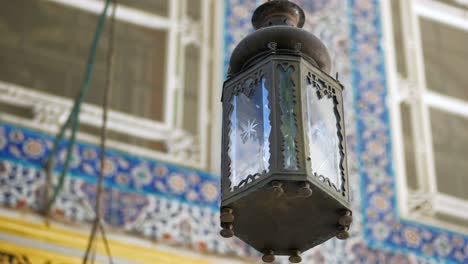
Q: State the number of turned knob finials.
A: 8